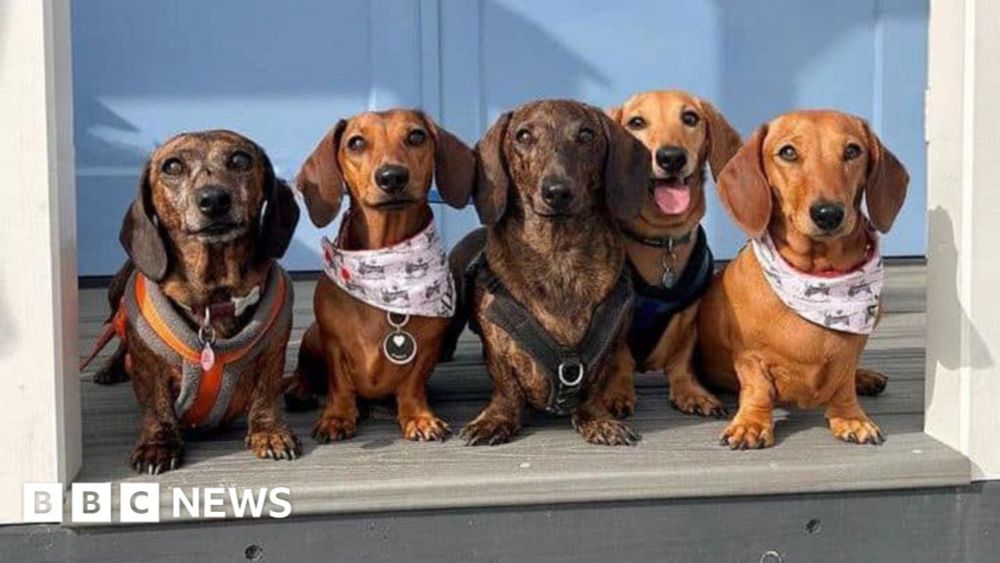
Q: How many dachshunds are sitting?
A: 5